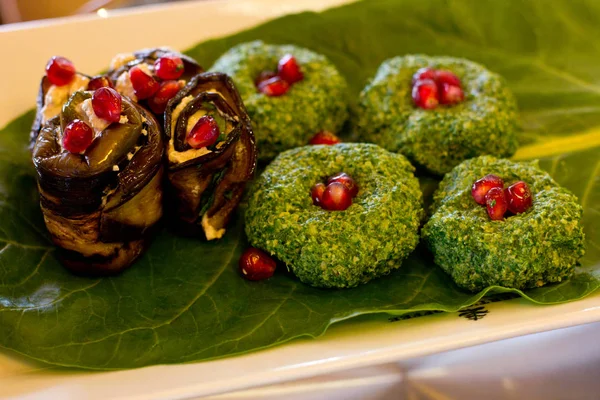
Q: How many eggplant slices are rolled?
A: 4